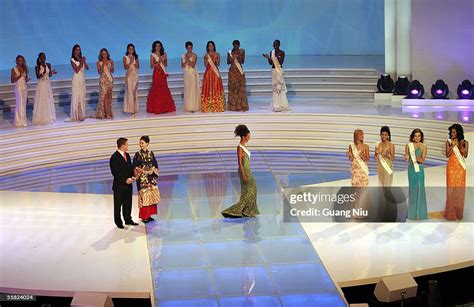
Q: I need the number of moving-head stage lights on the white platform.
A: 5